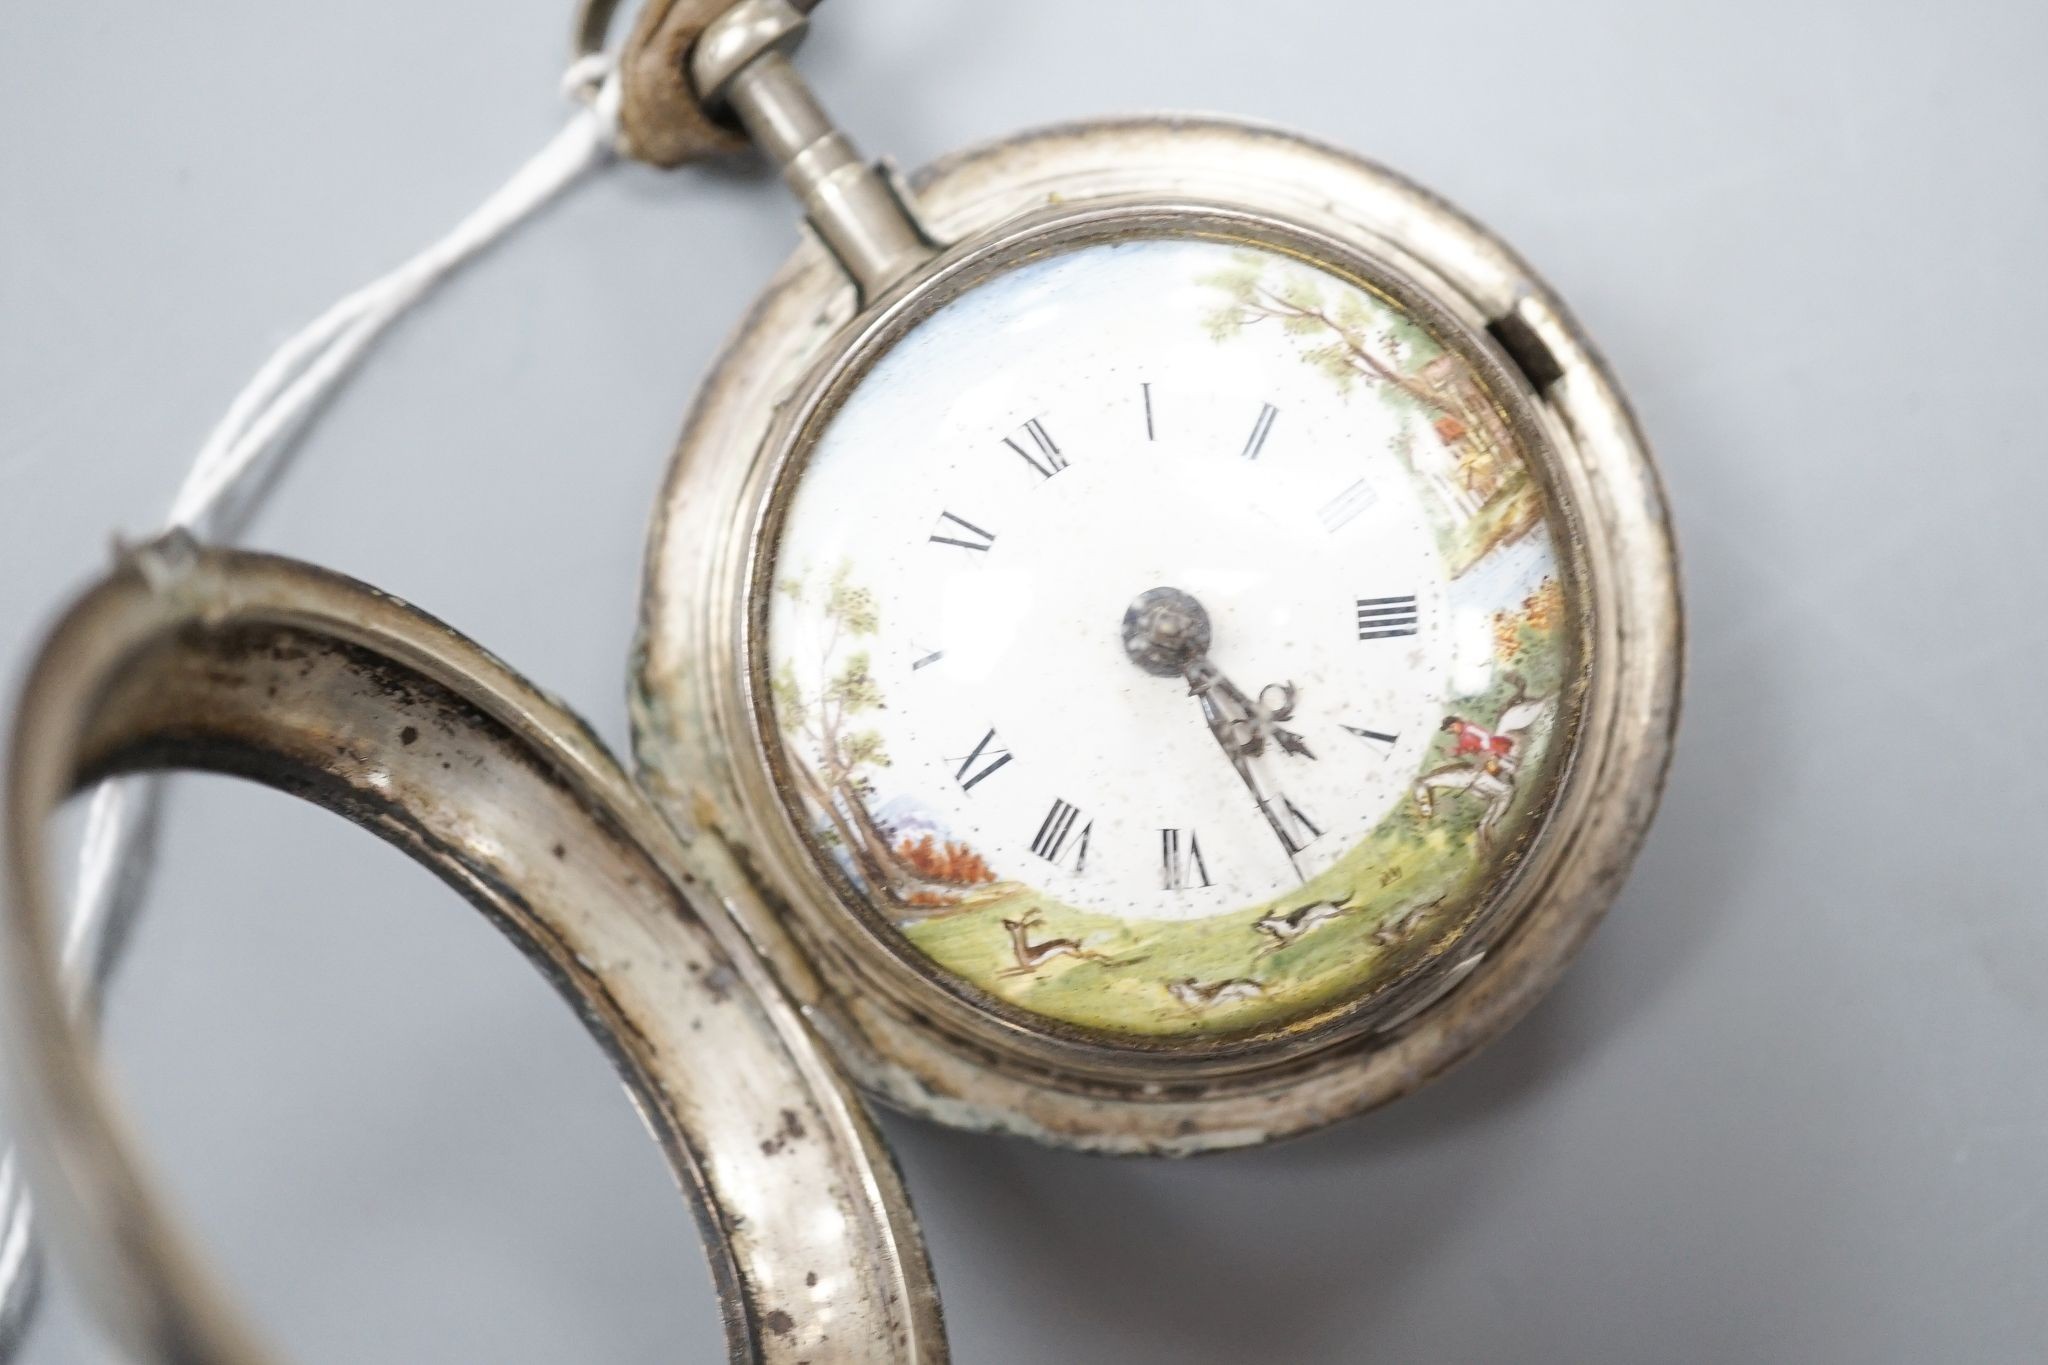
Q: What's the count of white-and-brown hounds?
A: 3